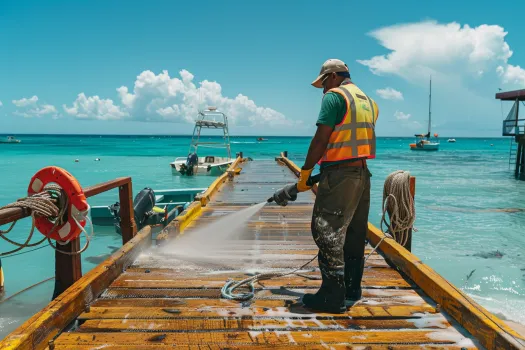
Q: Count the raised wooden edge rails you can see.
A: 2